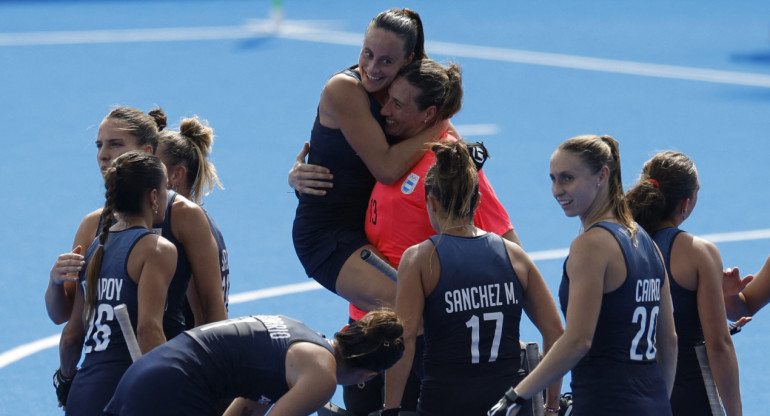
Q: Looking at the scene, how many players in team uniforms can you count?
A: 9